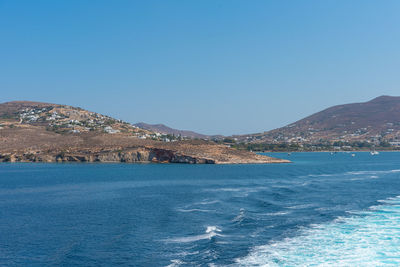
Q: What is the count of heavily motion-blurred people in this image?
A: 0